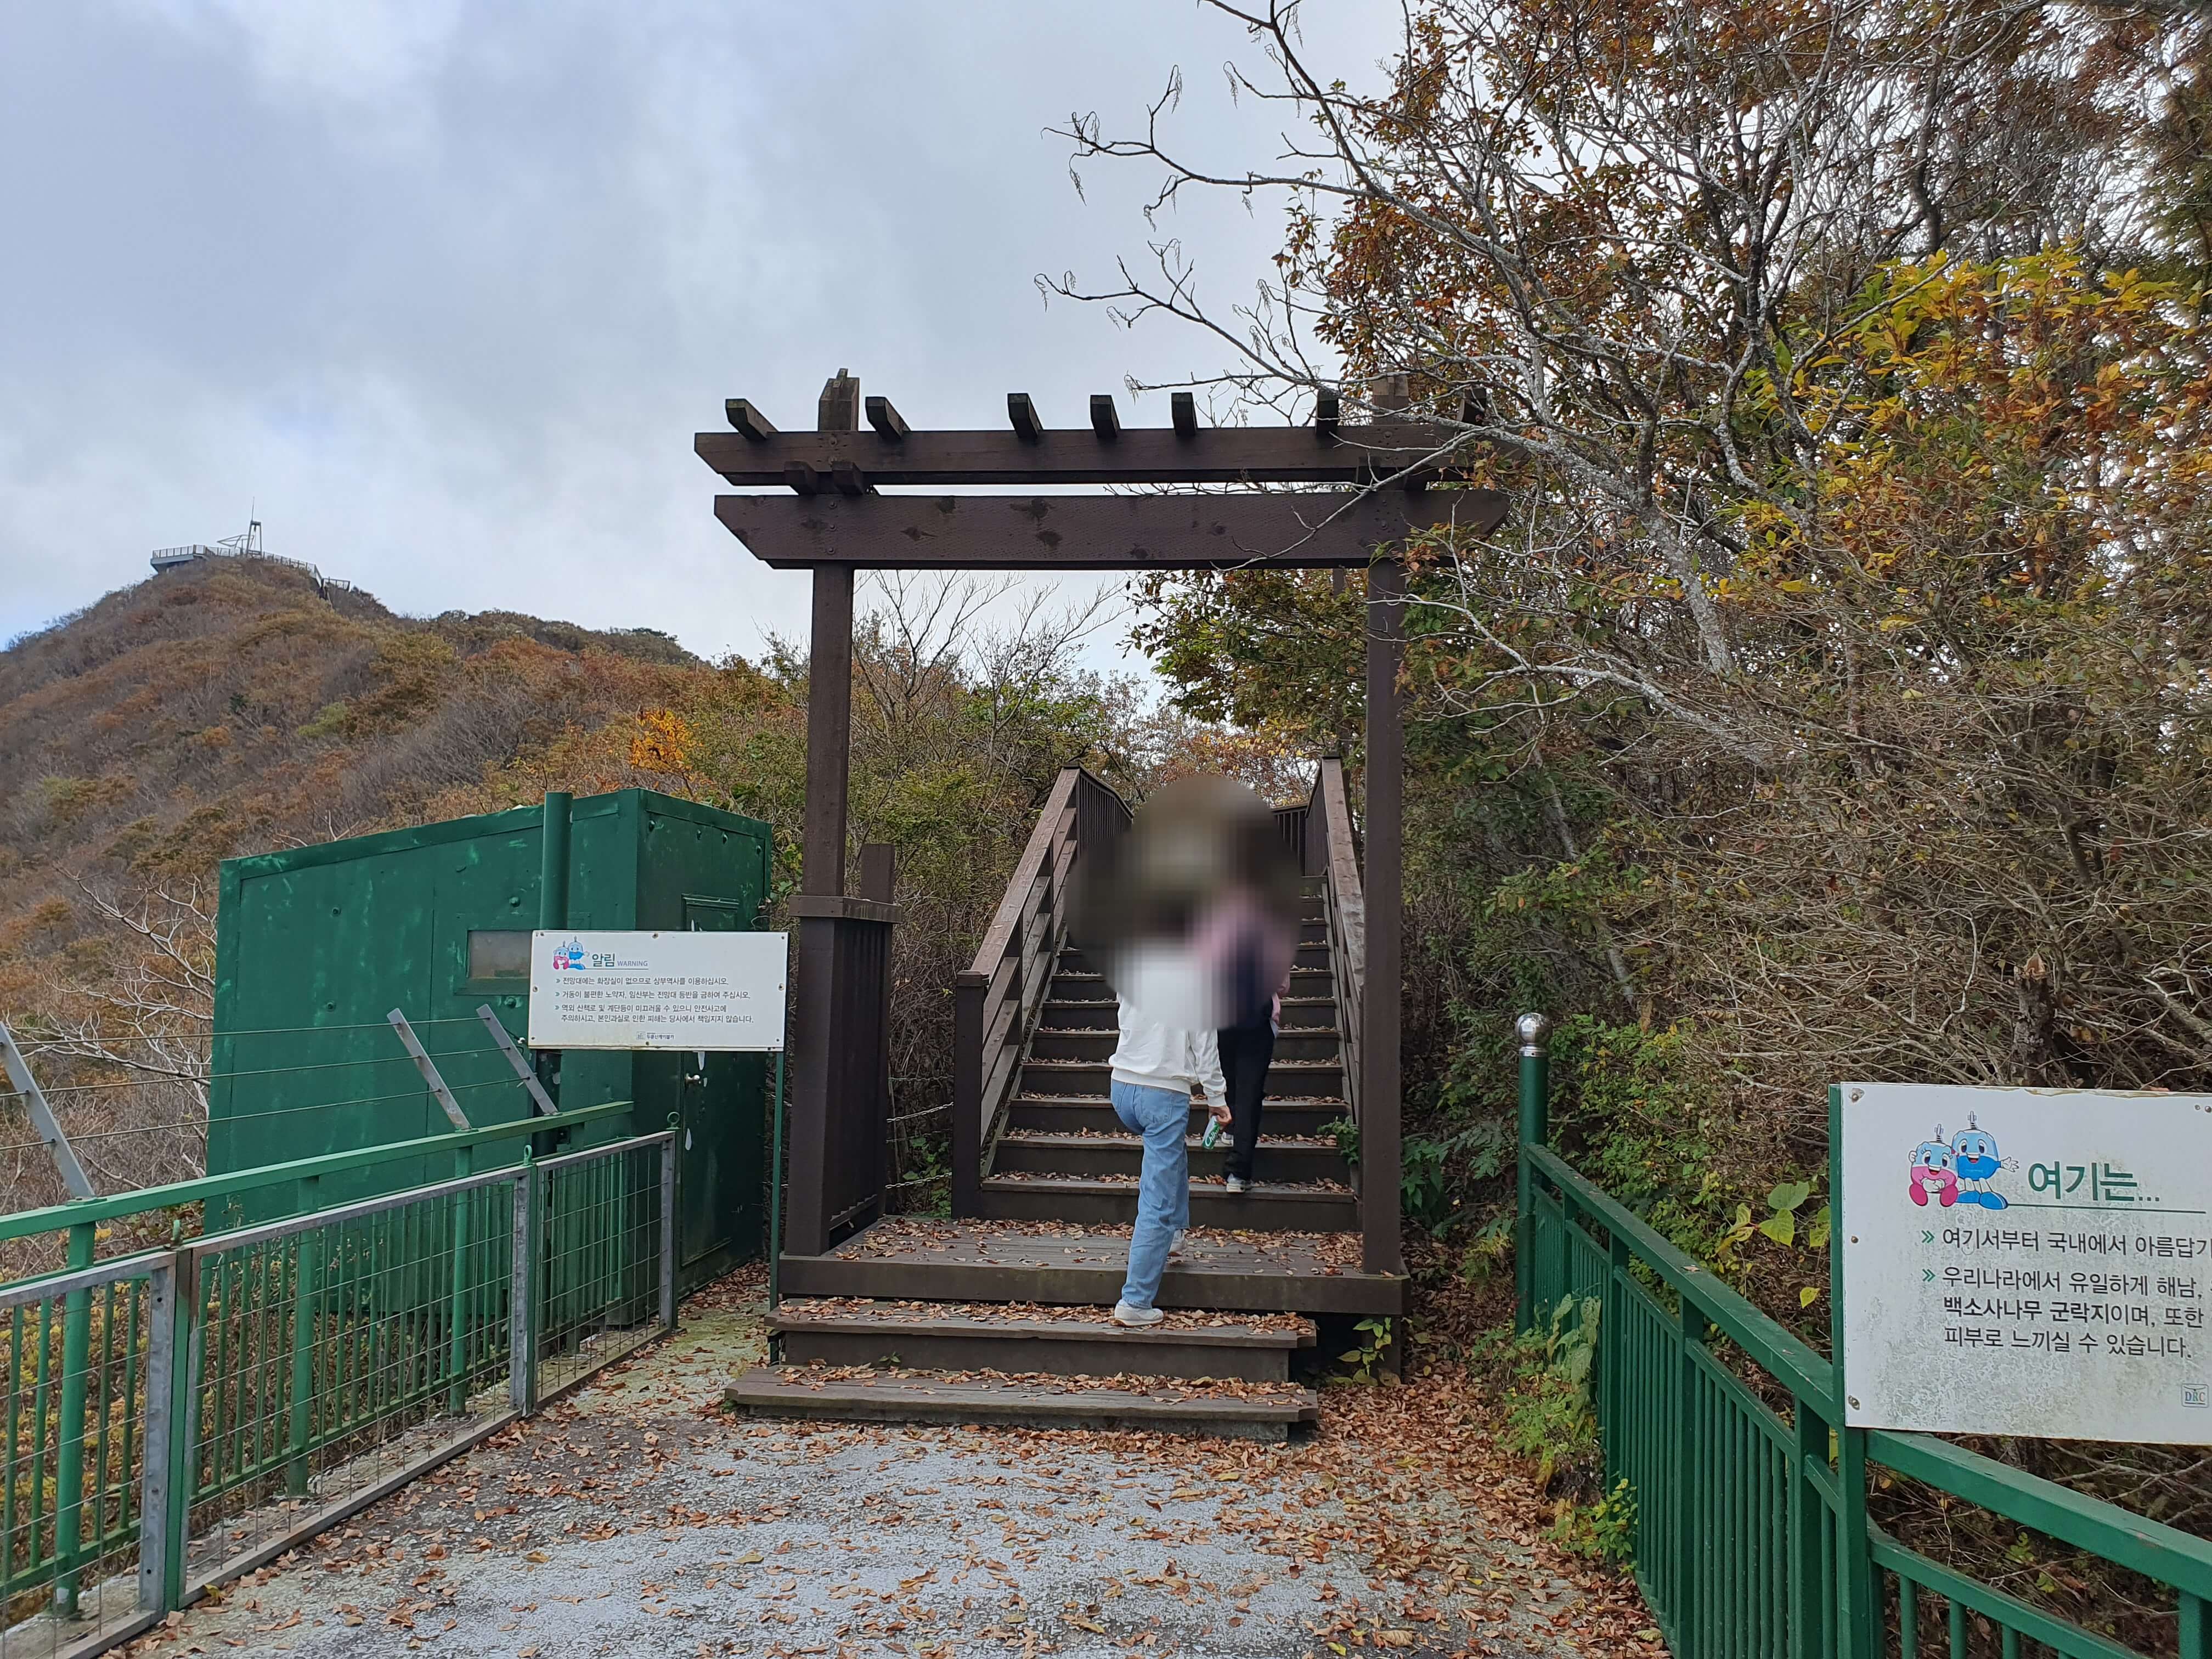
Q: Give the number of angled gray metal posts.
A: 3